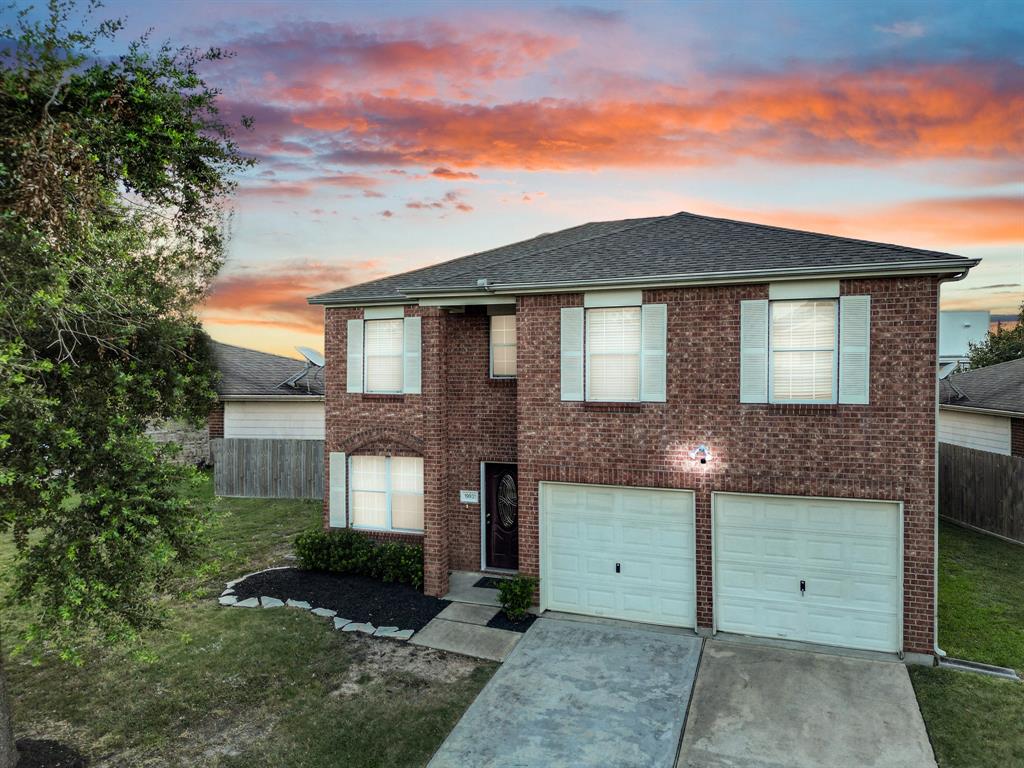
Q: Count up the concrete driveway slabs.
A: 2